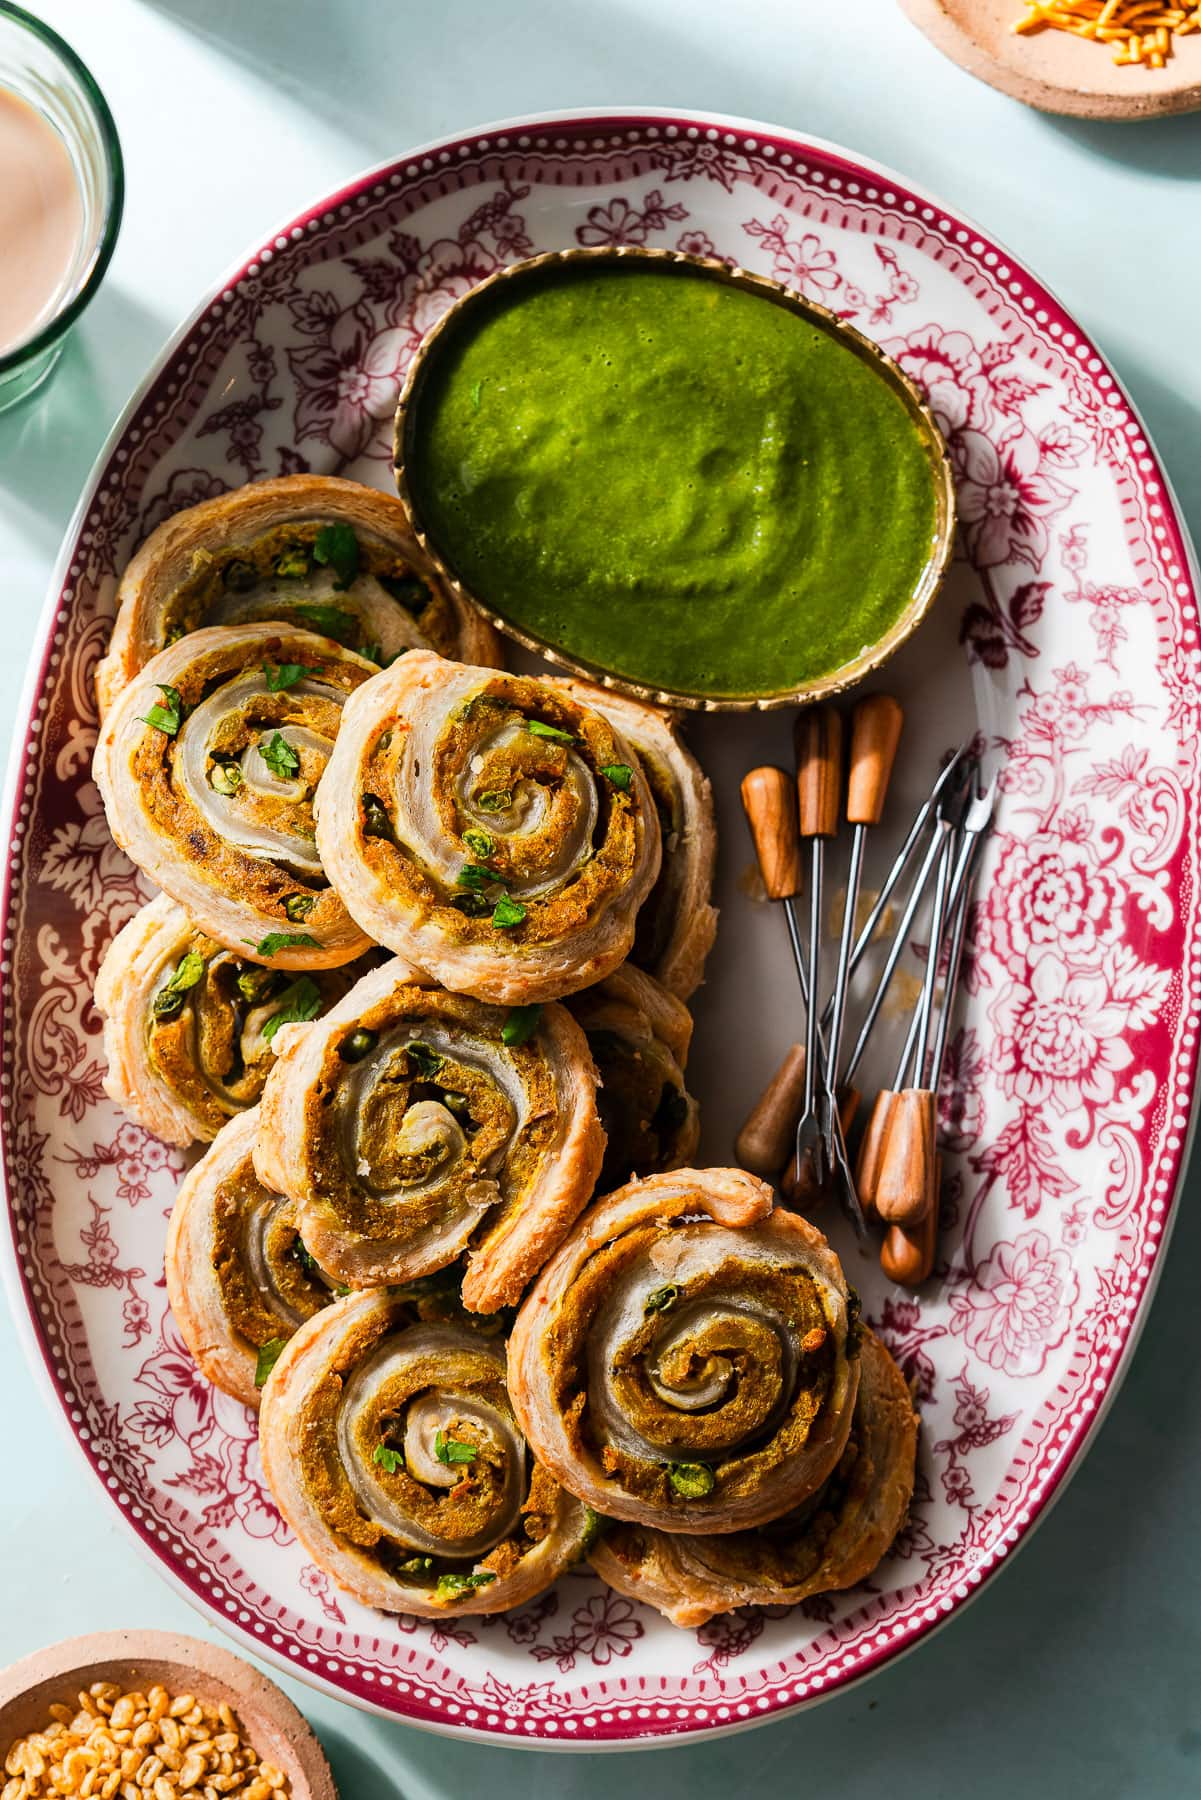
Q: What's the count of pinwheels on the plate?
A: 11